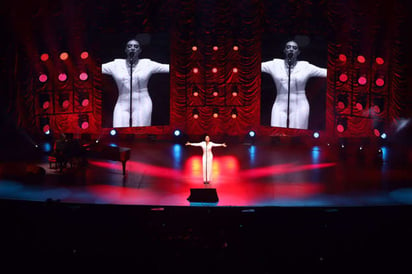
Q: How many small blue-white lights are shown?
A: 6